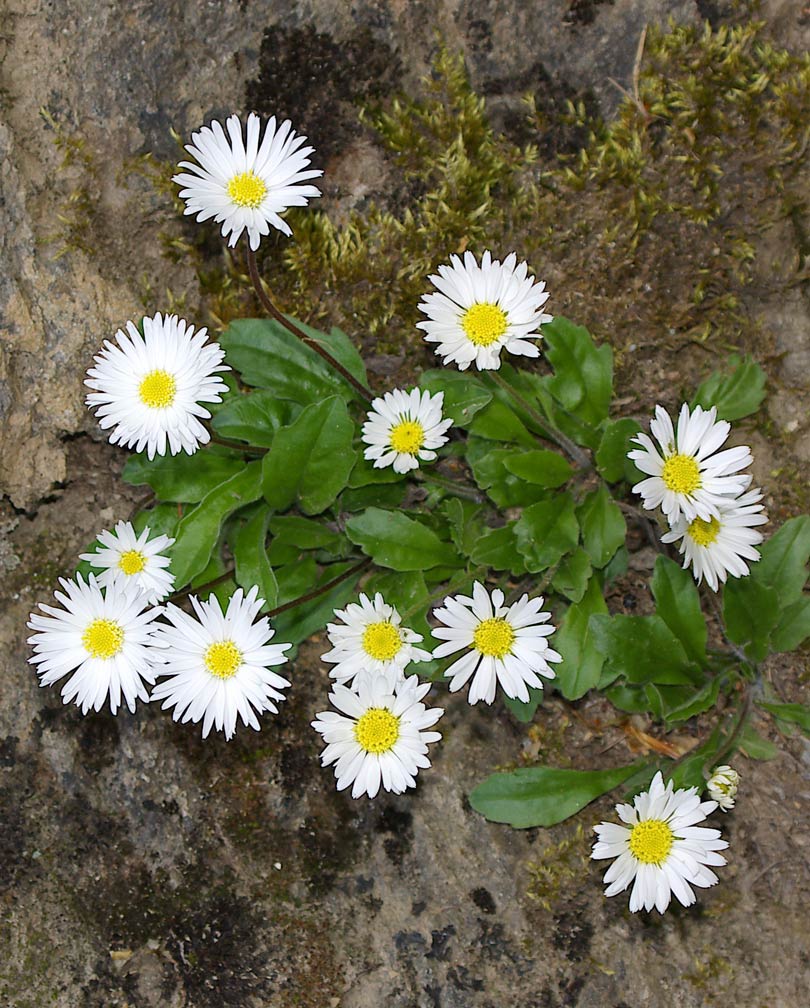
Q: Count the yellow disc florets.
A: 13